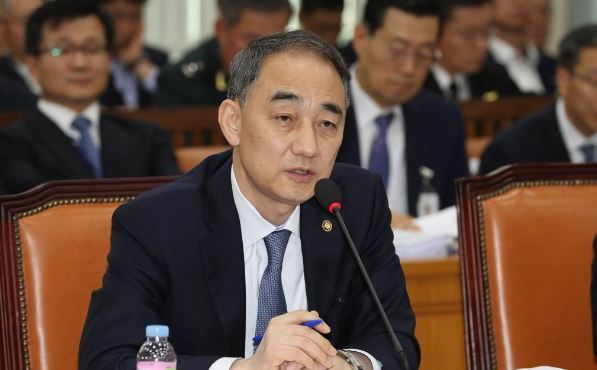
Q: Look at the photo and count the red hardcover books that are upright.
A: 0